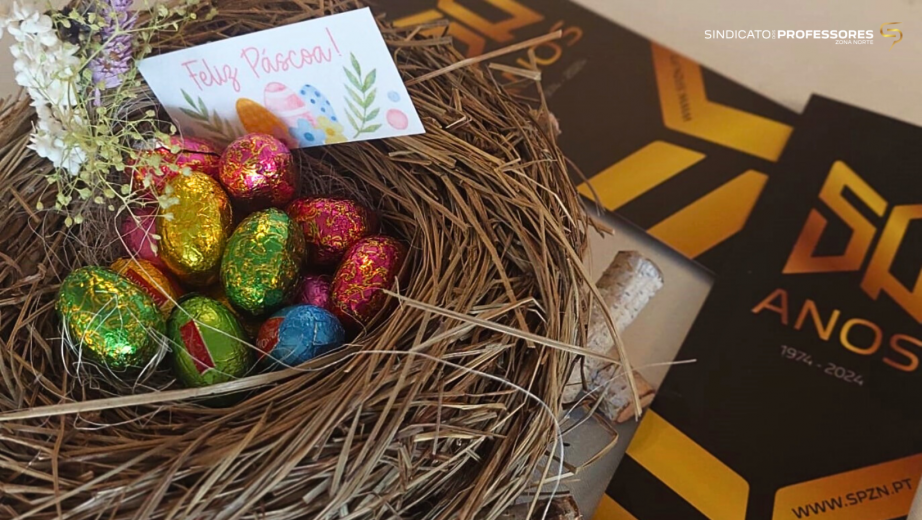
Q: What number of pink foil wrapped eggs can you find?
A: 6